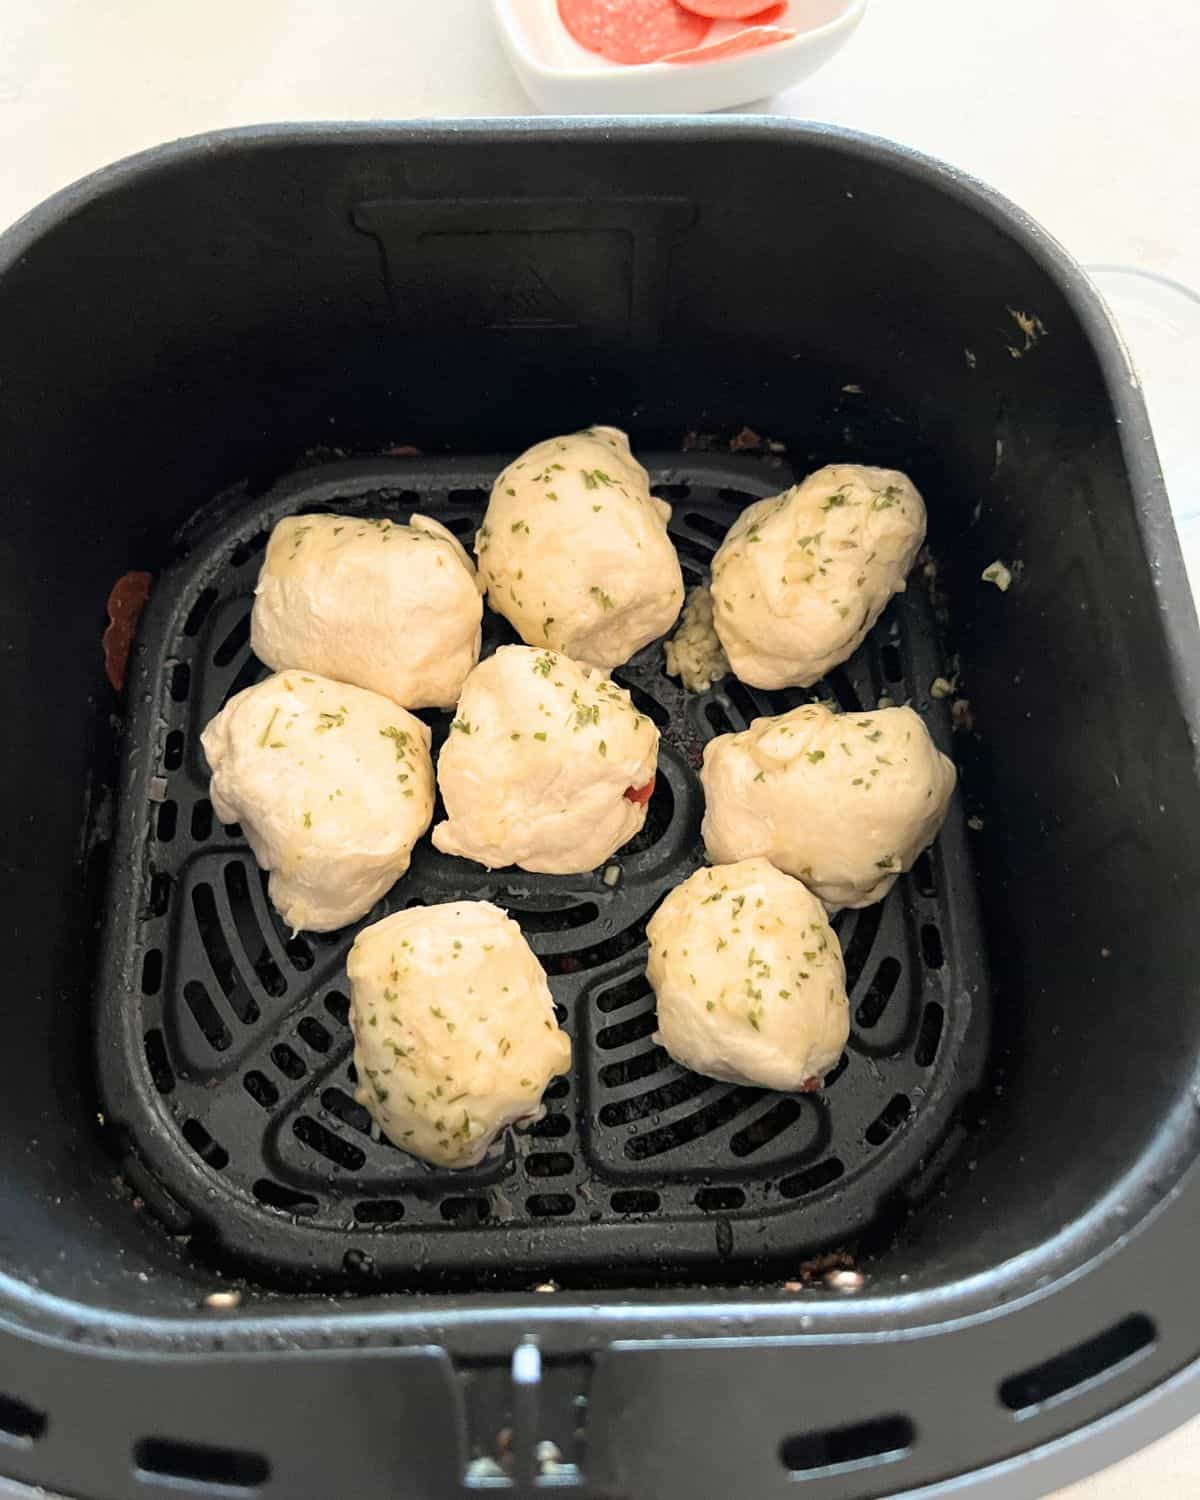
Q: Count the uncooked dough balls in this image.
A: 8